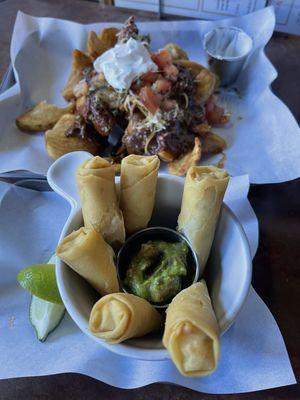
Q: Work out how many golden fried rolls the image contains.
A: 6